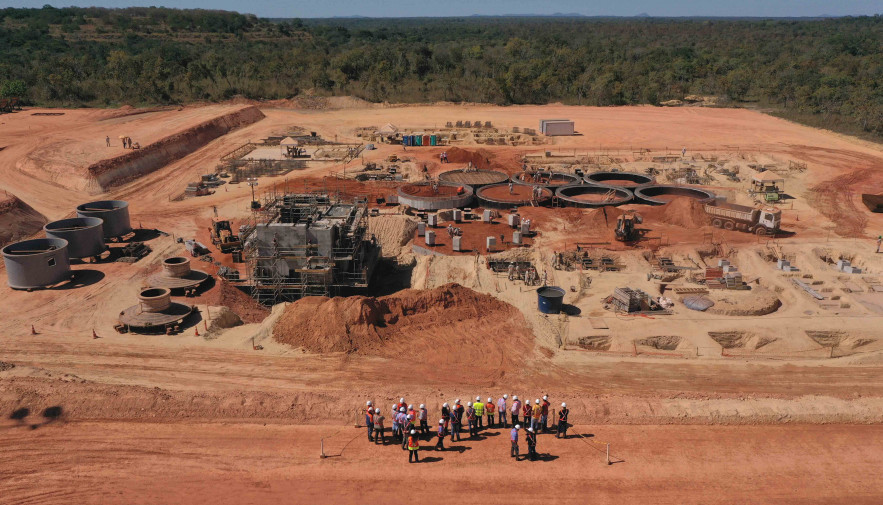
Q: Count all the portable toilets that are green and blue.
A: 4